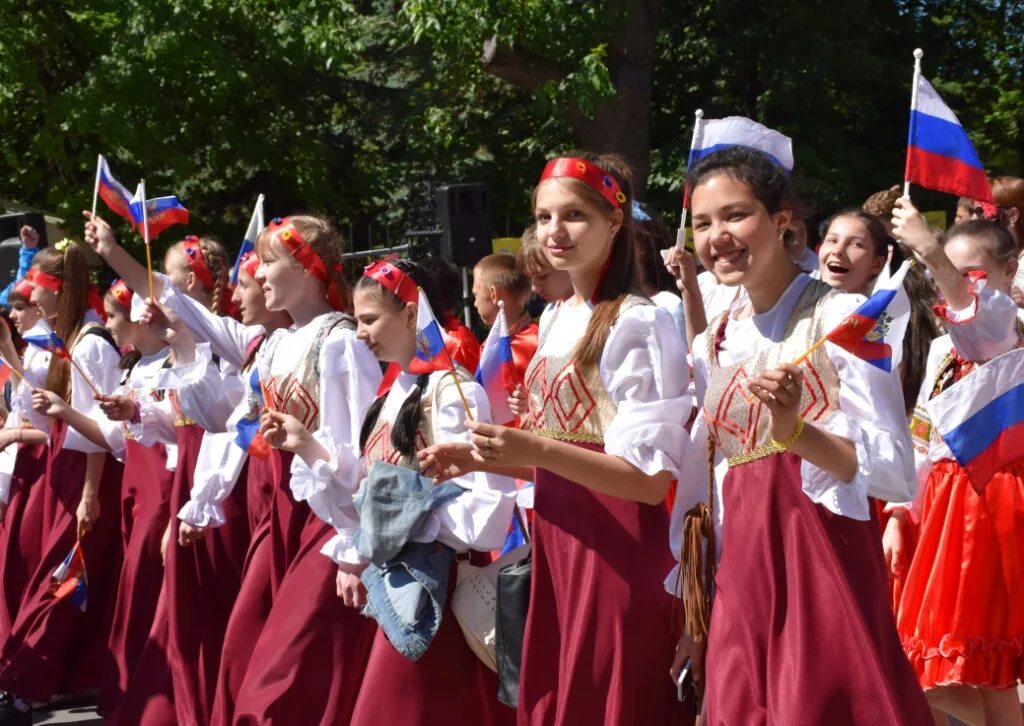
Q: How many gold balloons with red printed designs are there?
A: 0